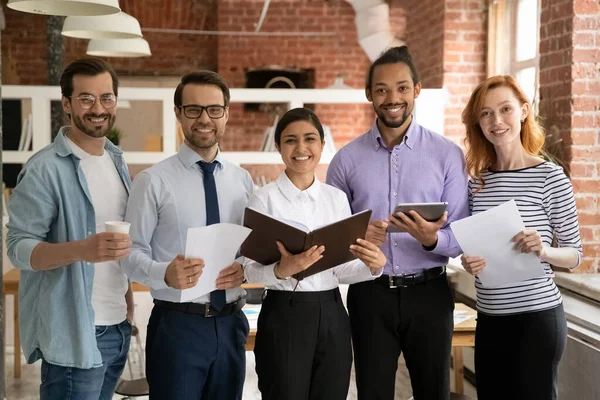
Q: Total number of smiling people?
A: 5